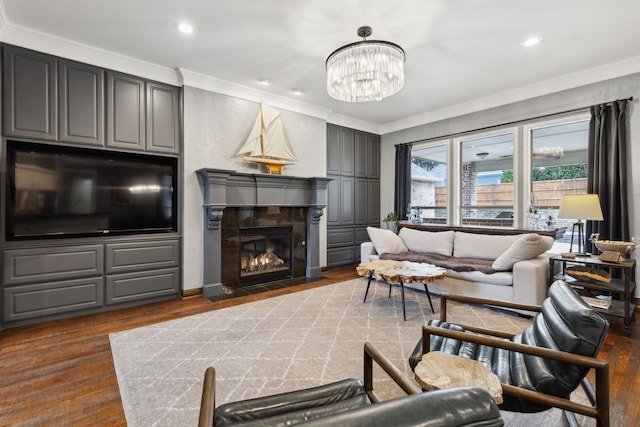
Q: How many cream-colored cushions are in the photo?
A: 4